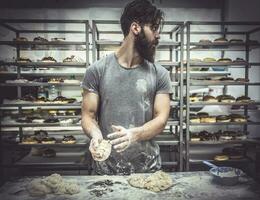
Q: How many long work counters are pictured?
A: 1